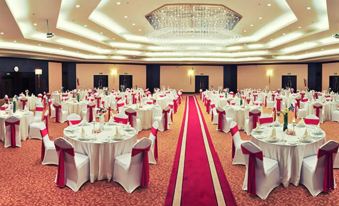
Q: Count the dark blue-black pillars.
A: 4